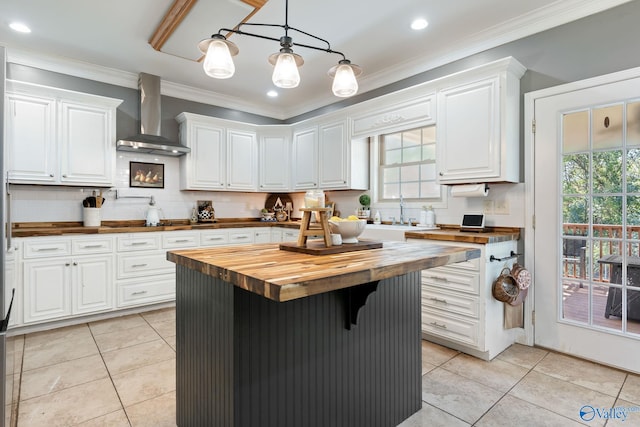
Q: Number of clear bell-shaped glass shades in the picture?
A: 3